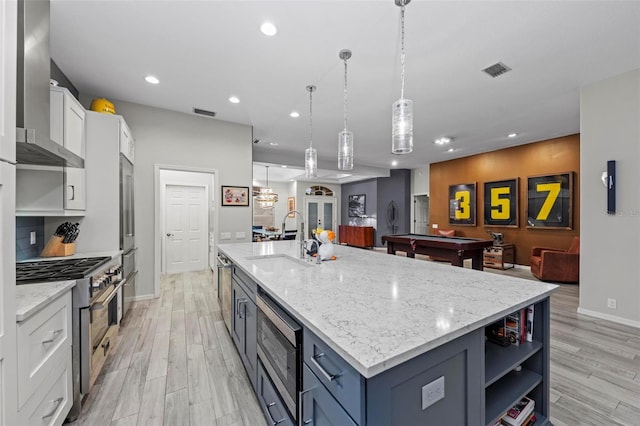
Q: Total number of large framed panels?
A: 3